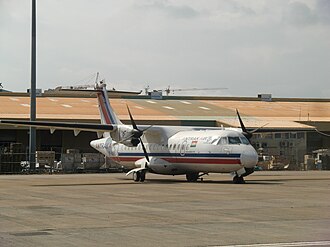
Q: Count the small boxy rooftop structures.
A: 3